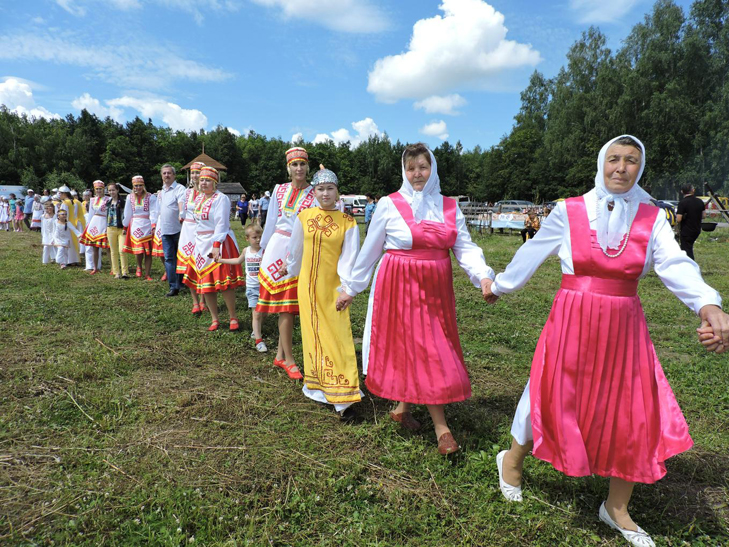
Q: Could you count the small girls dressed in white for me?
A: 2